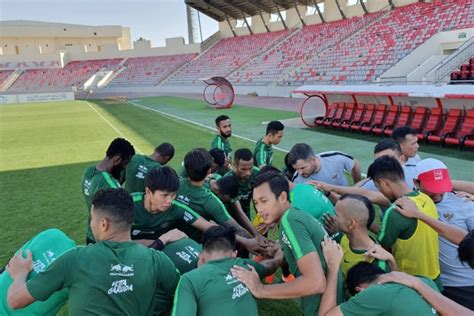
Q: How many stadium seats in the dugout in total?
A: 12